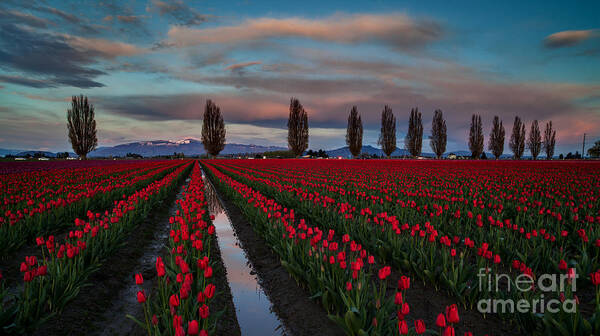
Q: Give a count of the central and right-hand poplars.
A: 11